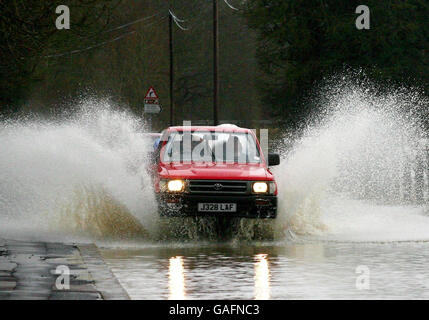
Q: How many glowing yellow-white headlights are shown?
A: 2